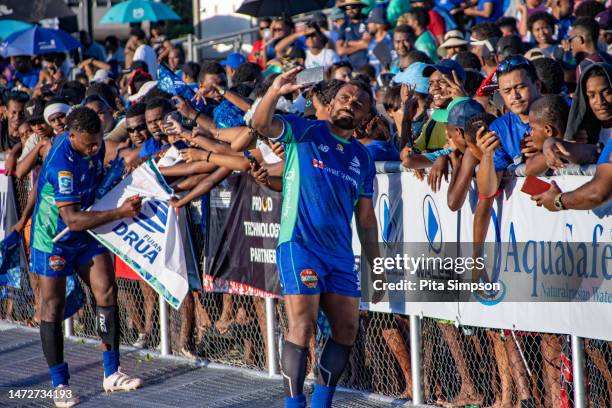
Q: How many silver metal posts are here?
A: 5